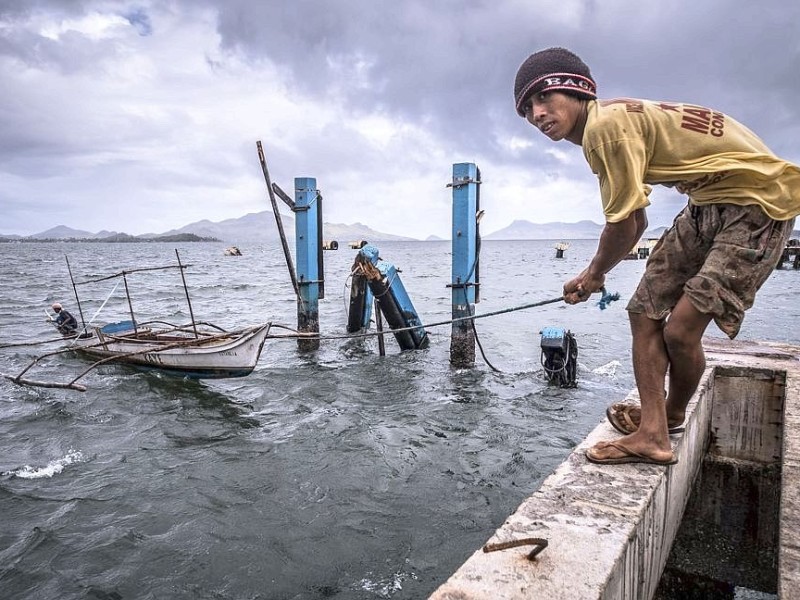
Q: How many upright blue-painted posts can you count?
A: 2